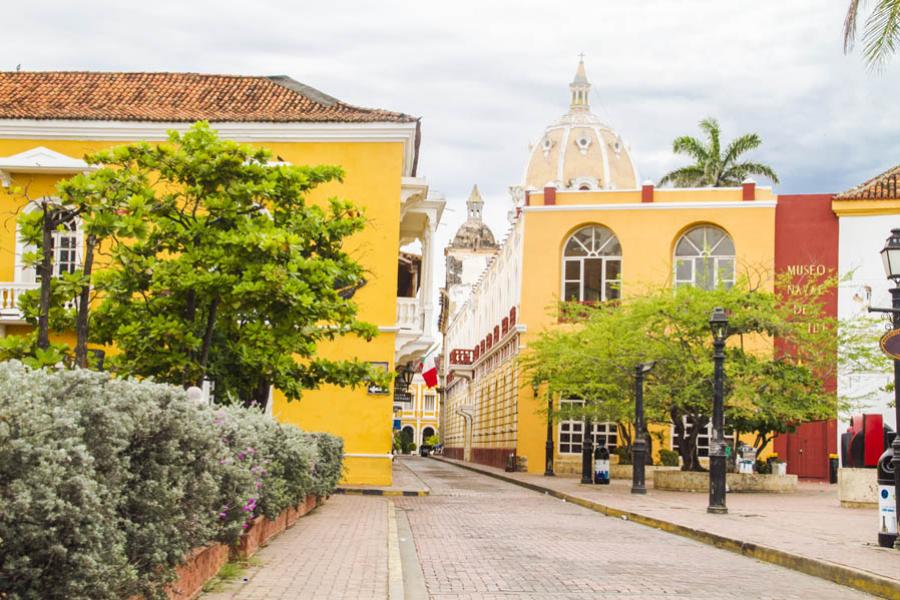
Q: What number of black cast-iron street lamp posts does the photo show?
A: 5